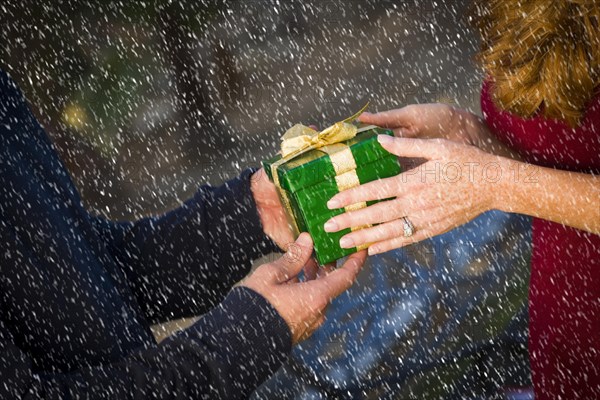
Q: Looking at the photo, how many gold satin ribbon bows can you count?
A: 1